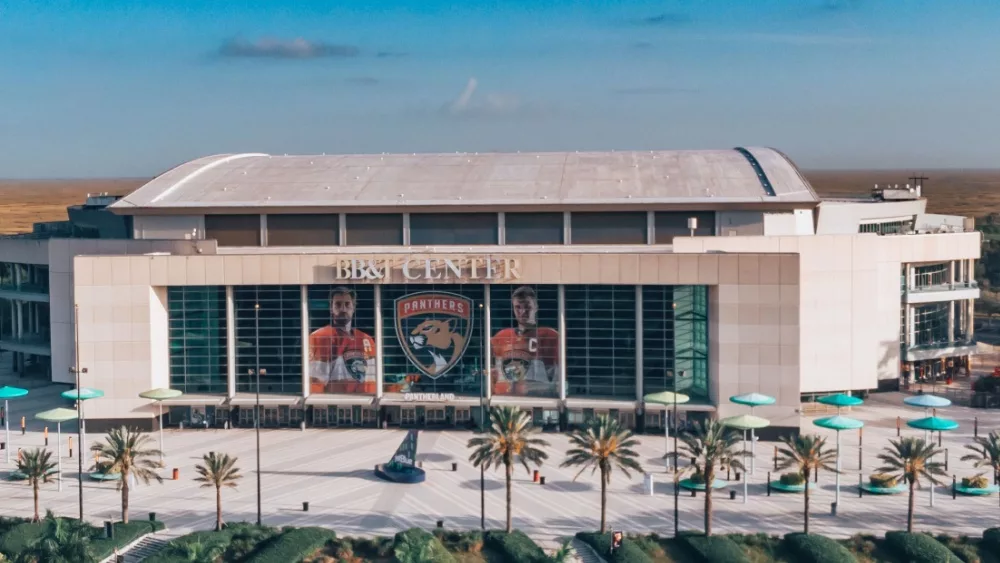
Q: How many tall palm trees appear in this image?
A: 9